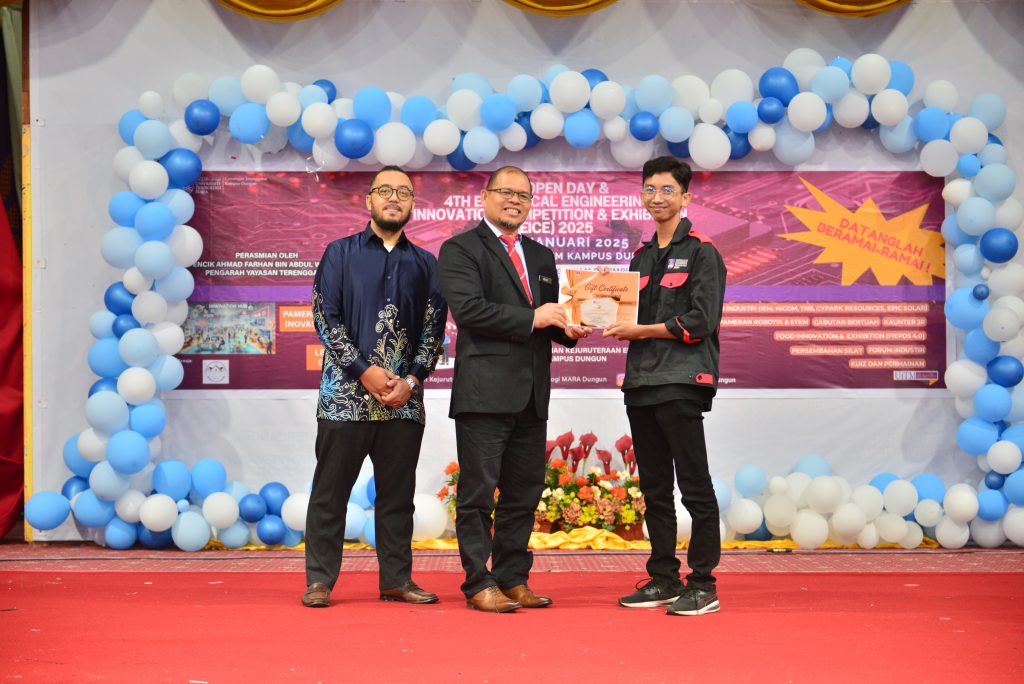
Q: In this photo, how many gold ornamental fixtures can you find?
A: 3